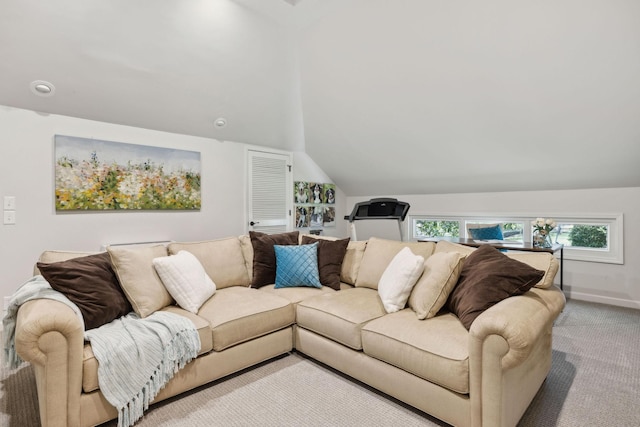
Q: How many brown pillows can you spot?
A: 4